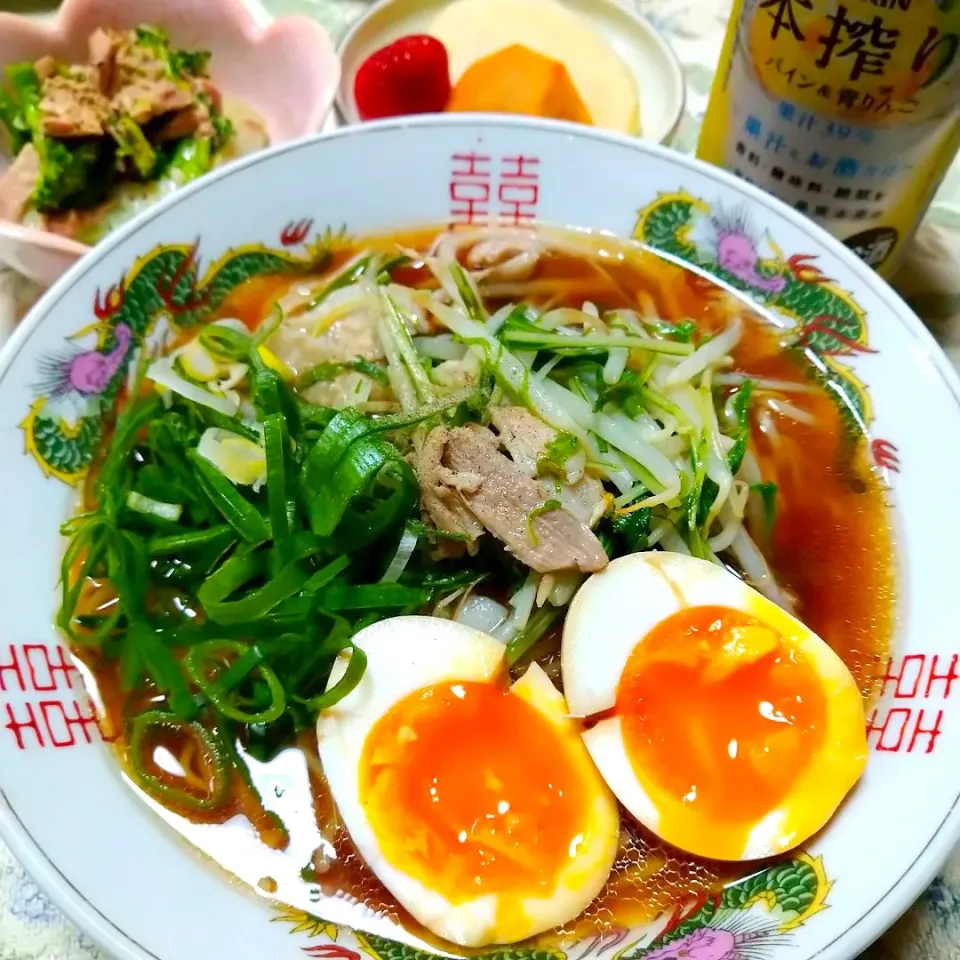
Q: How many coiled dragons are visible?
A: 3